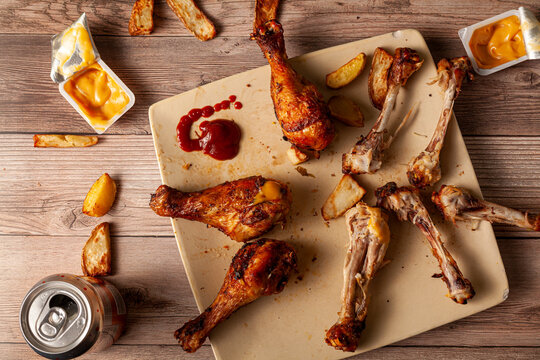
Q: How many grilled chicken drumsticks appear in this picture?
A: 3